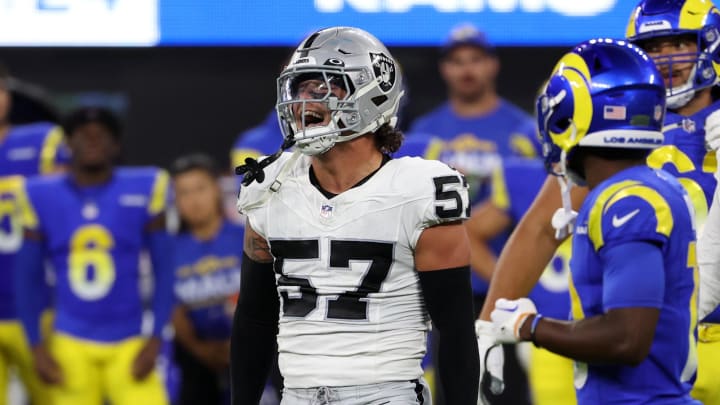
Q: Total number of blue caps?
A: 1